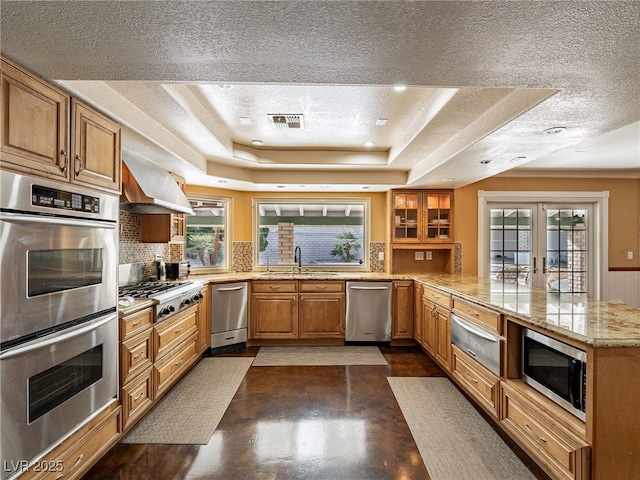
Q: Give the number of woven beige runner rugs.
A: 3